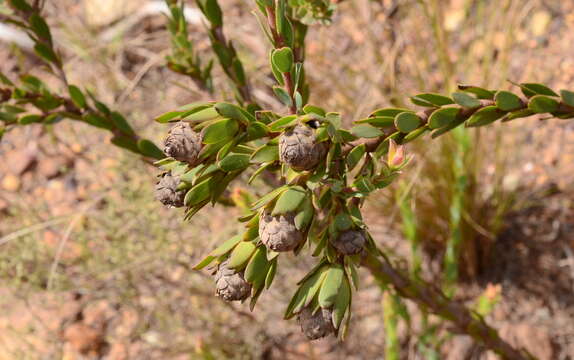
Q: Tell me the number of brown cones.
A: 7